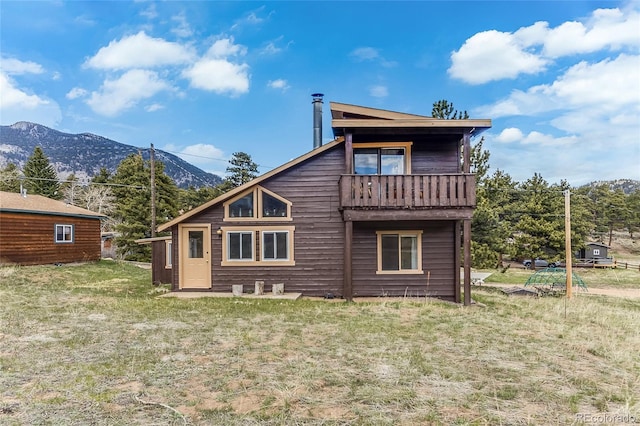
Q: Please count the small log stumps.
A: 3